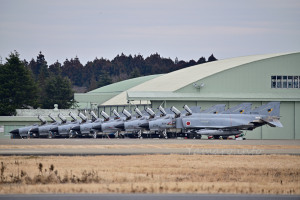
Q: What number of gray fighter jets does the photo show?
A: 7